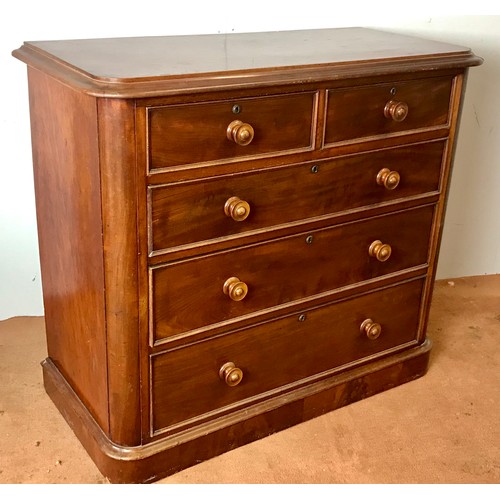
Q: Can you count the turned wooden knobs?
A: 8